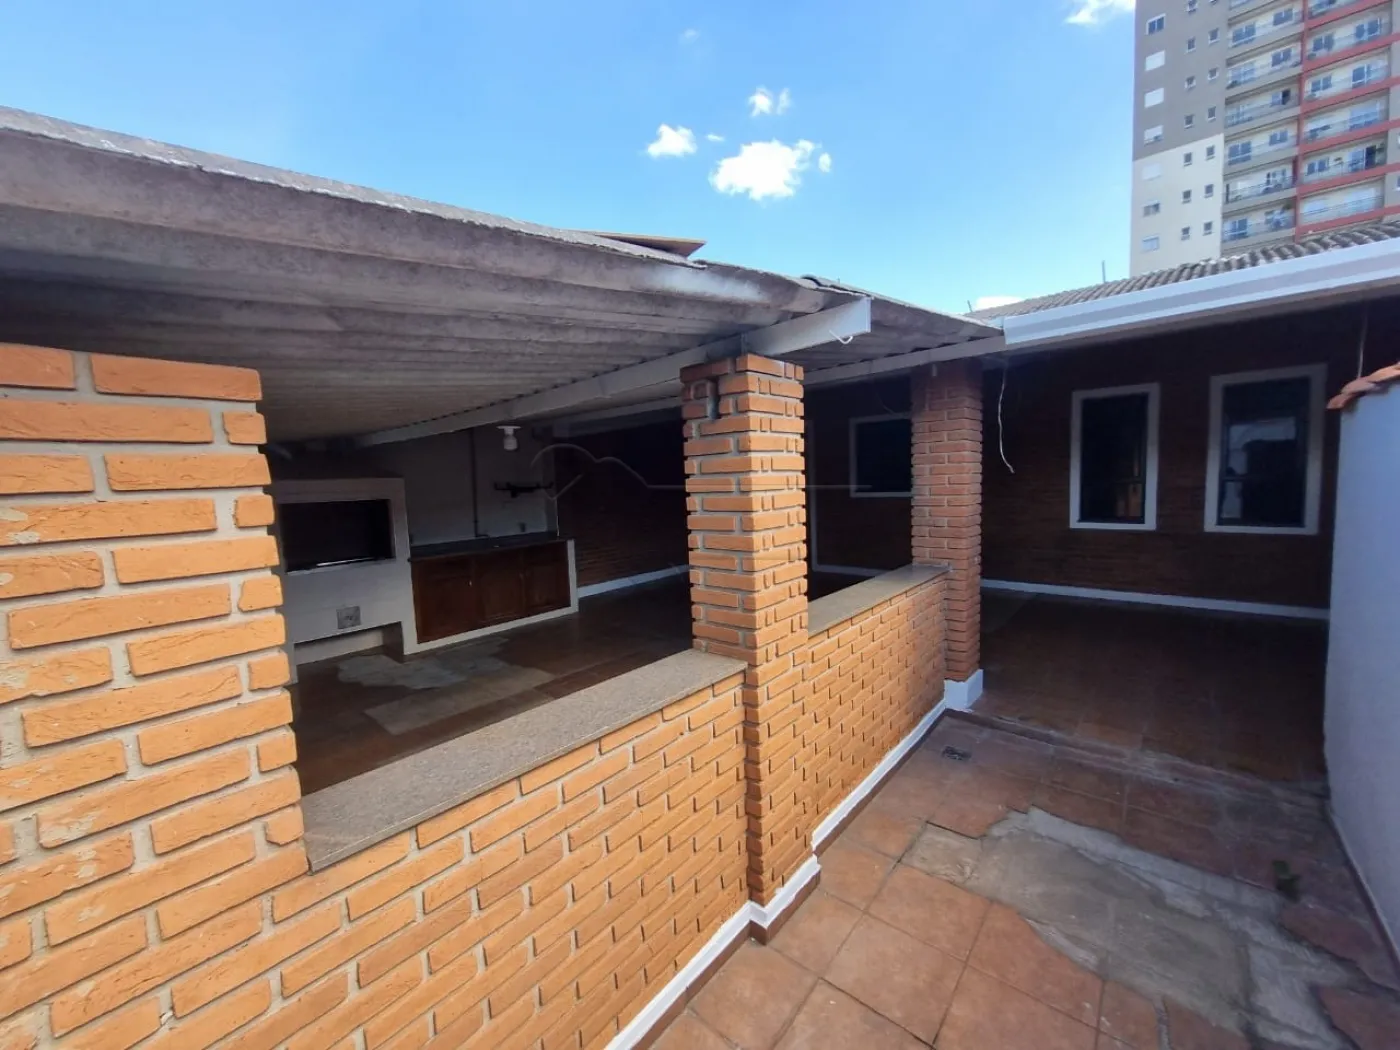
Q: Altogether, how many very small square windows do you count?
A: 14